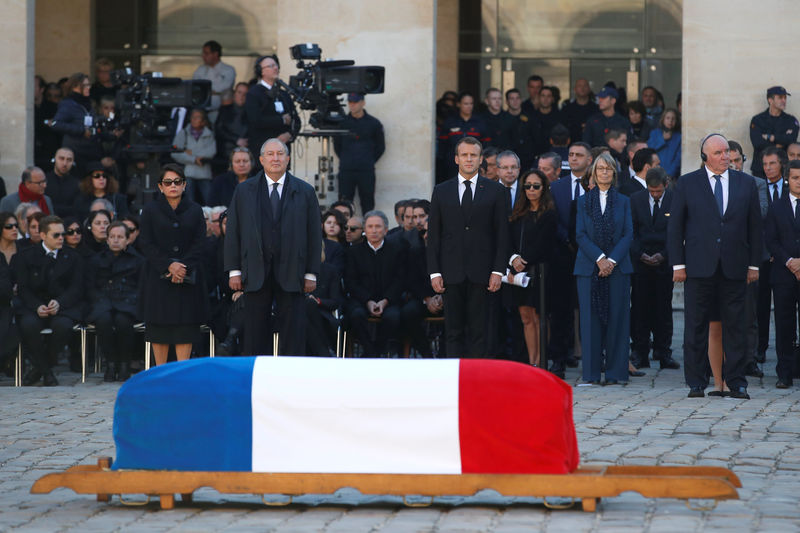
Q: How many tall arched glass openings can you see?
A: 2